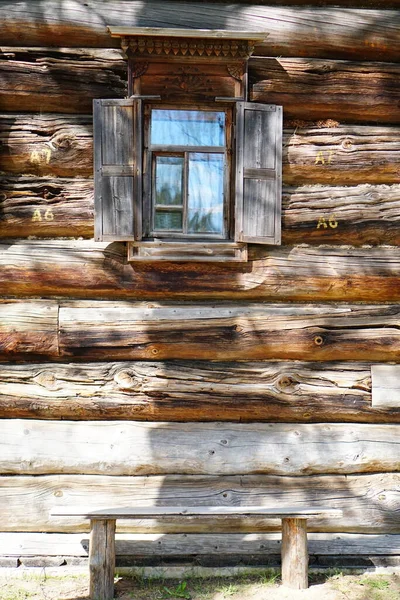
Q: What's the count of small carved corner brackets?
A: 2